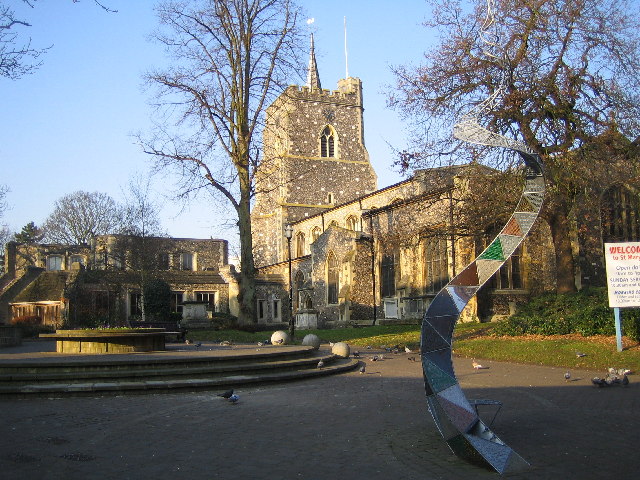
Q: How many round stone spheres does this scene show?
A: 3